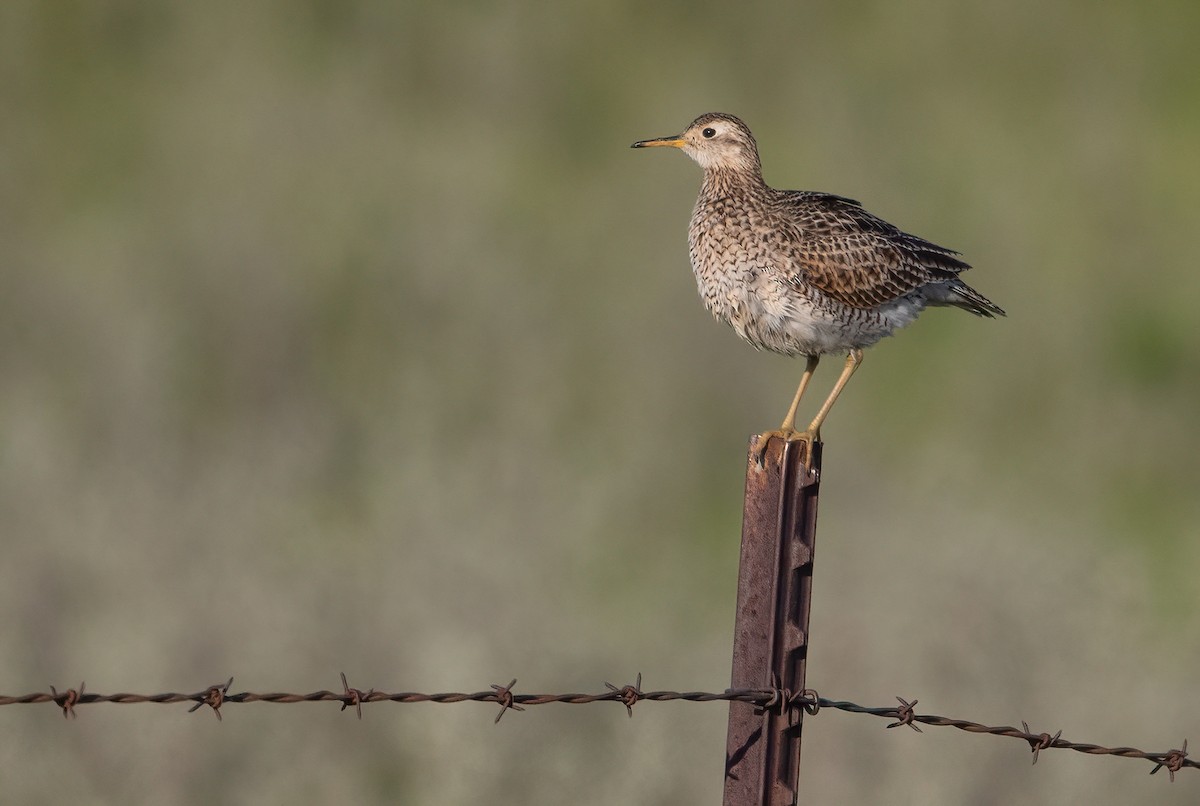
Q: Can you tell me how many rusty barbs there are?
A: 8